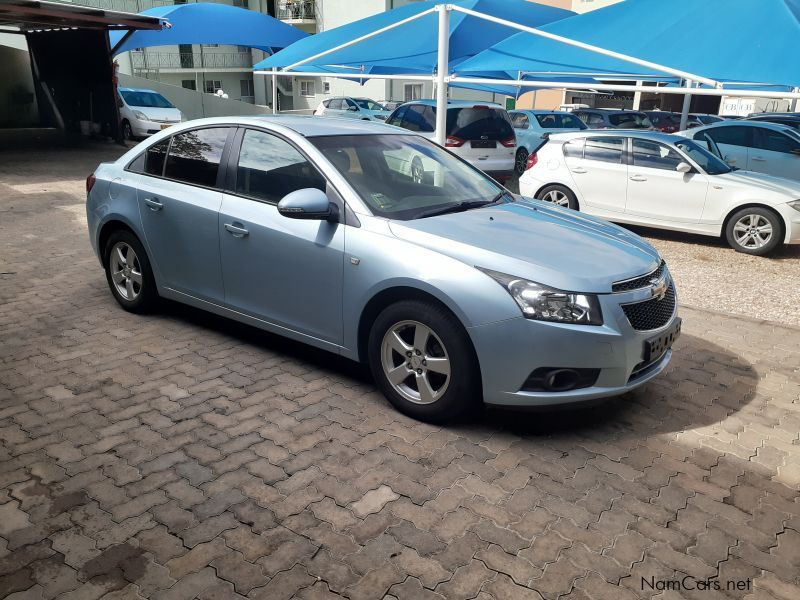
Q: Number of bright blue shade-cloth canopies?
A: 3